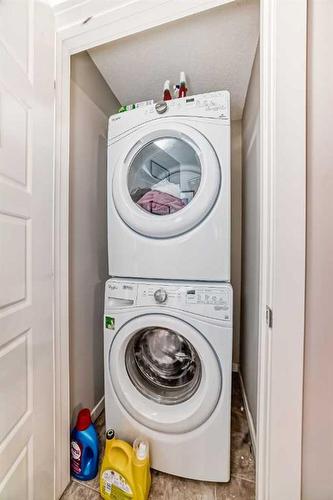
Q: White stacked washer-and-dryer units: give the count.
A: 1